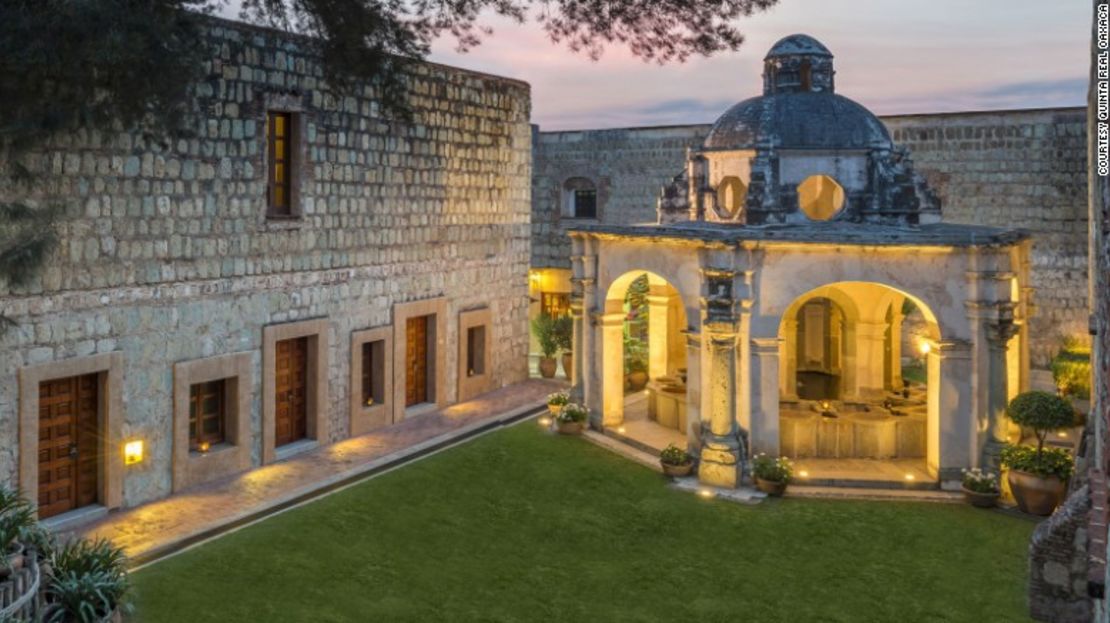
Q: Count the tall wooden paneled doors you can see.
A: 3